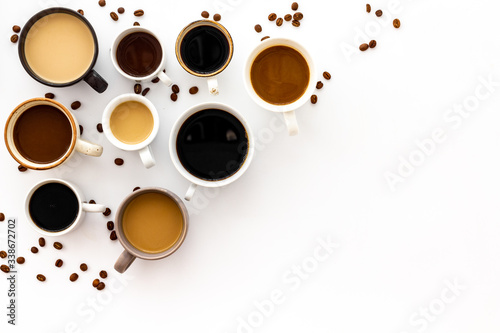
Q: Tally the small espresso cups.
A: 4